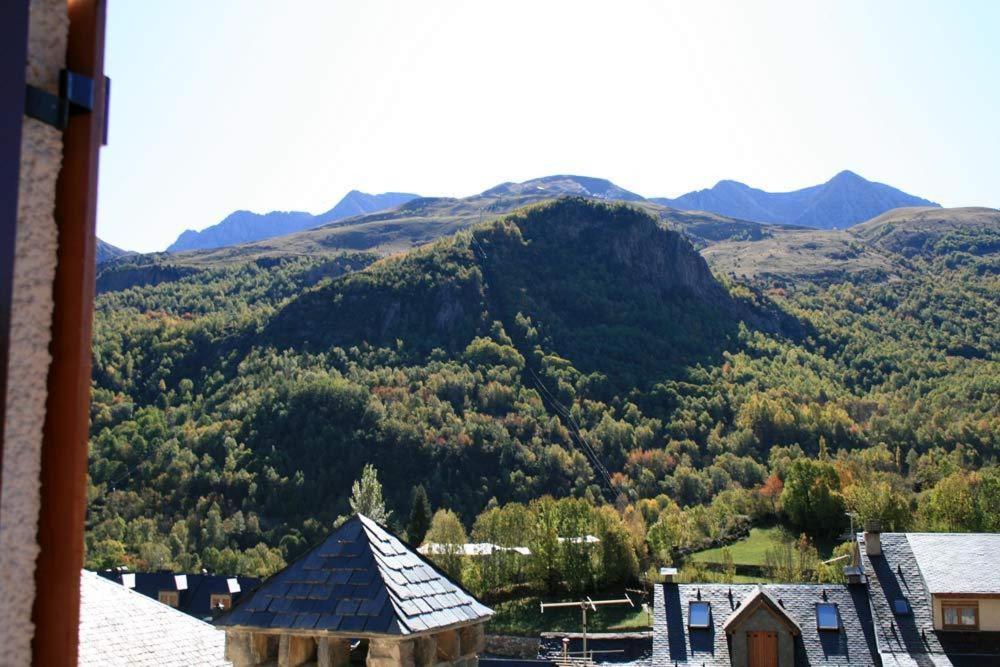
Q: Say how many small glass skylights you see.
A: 3